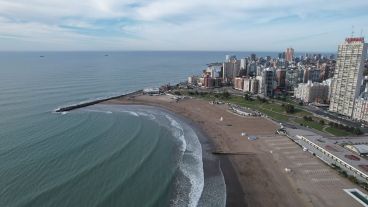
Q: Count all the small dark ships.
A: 2